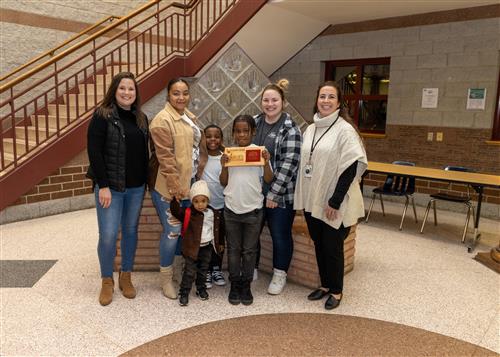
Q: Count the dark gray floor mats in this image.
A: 1